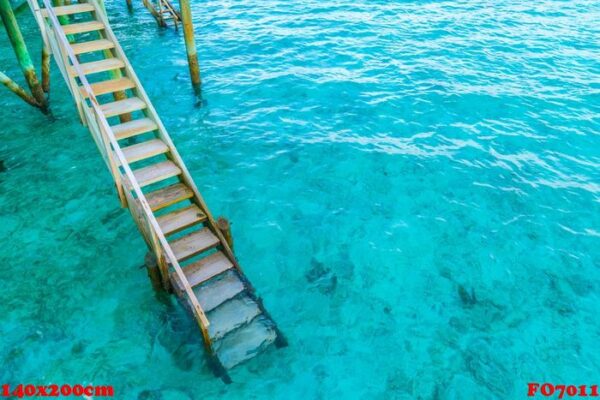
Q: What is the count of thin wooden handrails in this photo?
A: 1